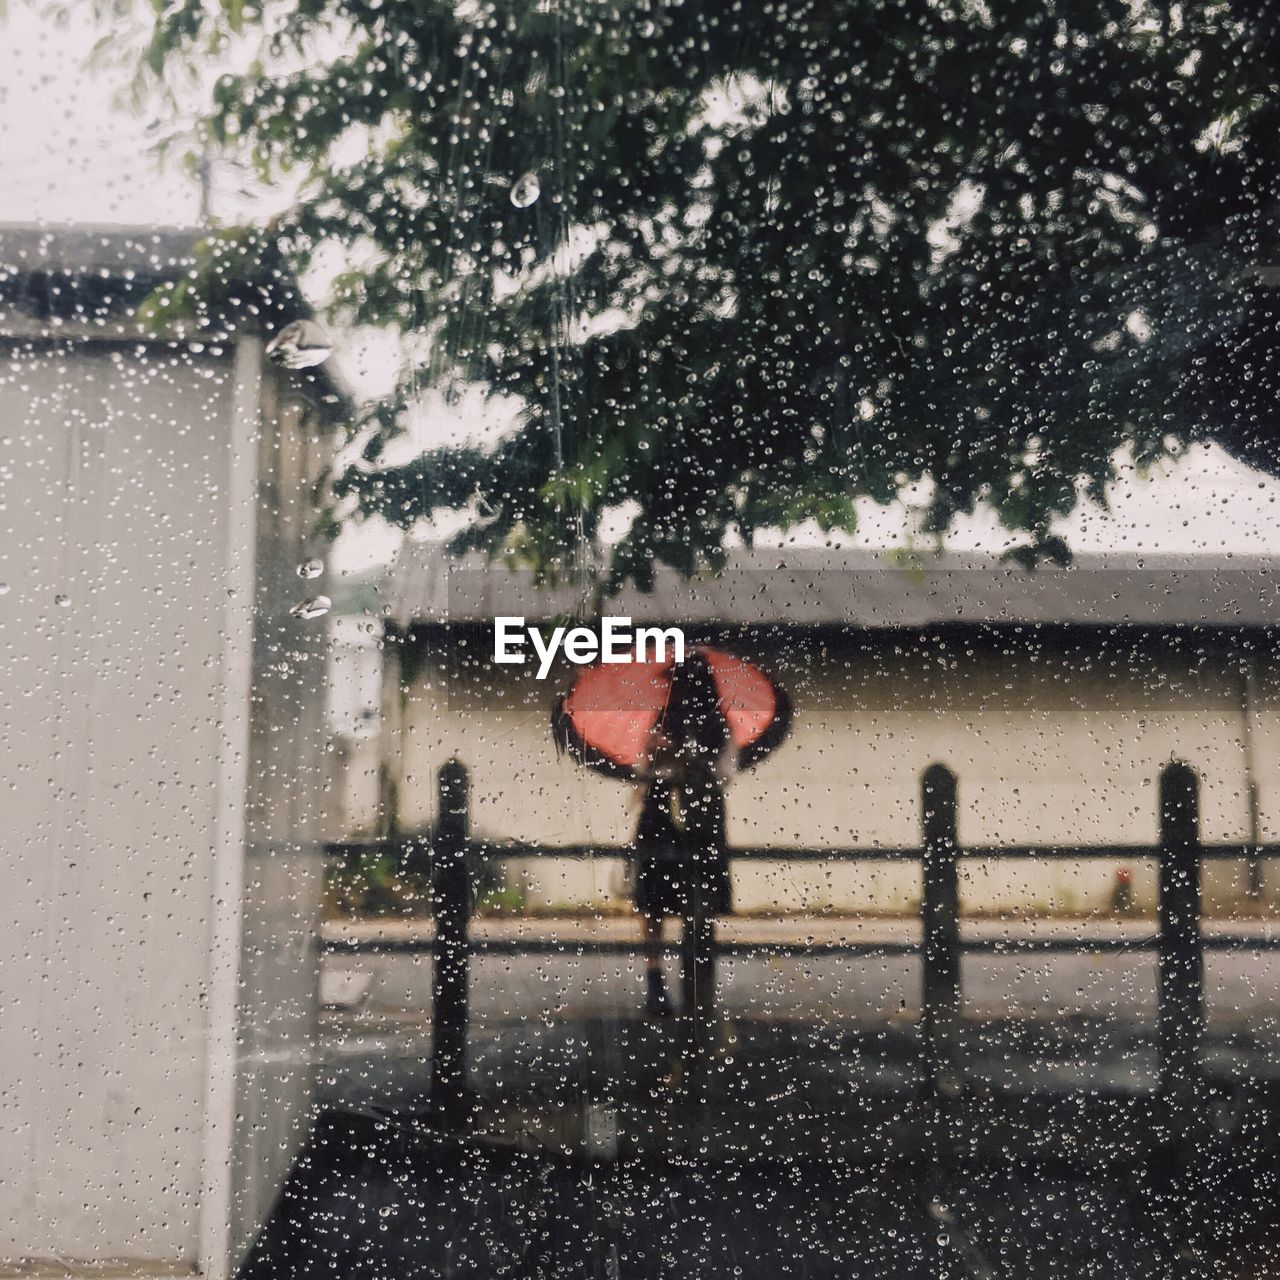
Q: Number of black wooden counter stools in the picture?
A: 0